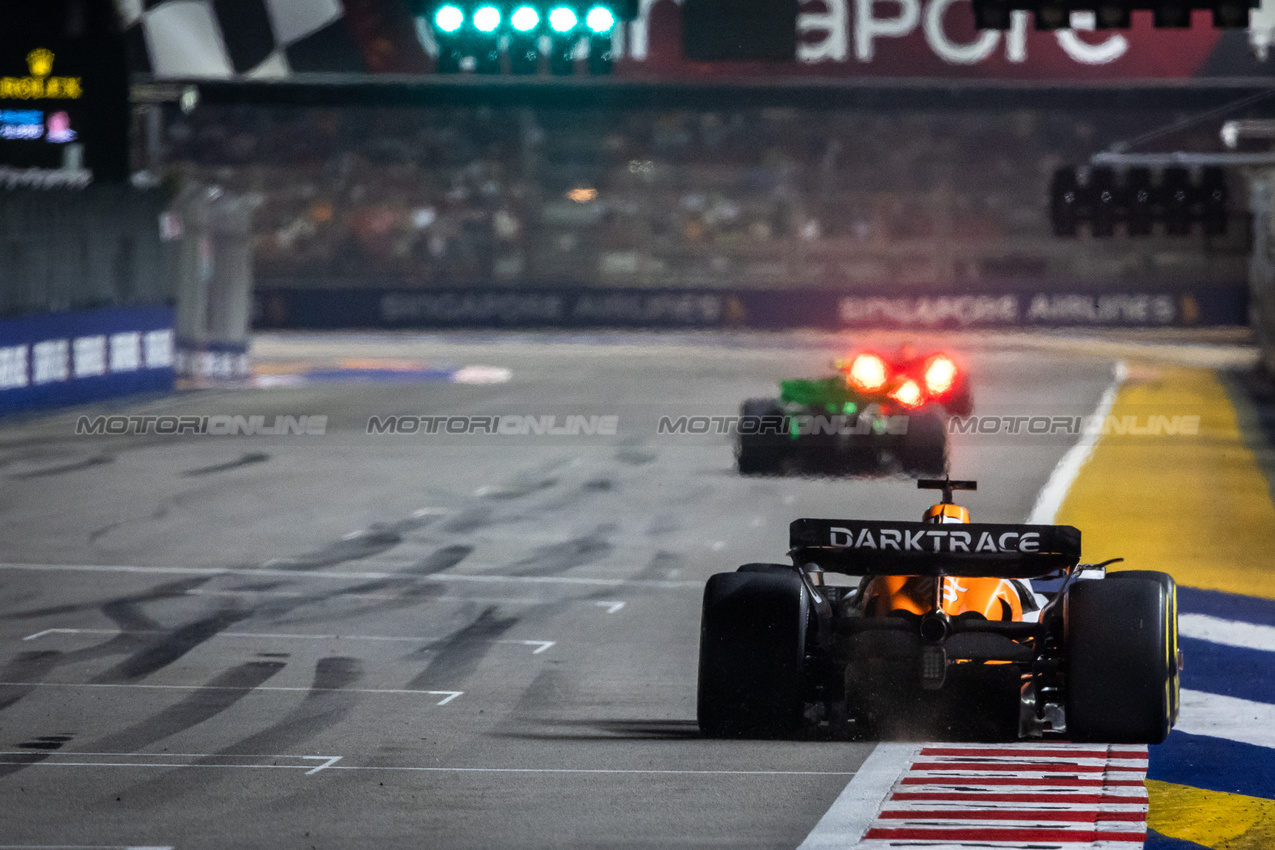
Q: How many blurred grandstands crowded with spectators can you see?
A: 1